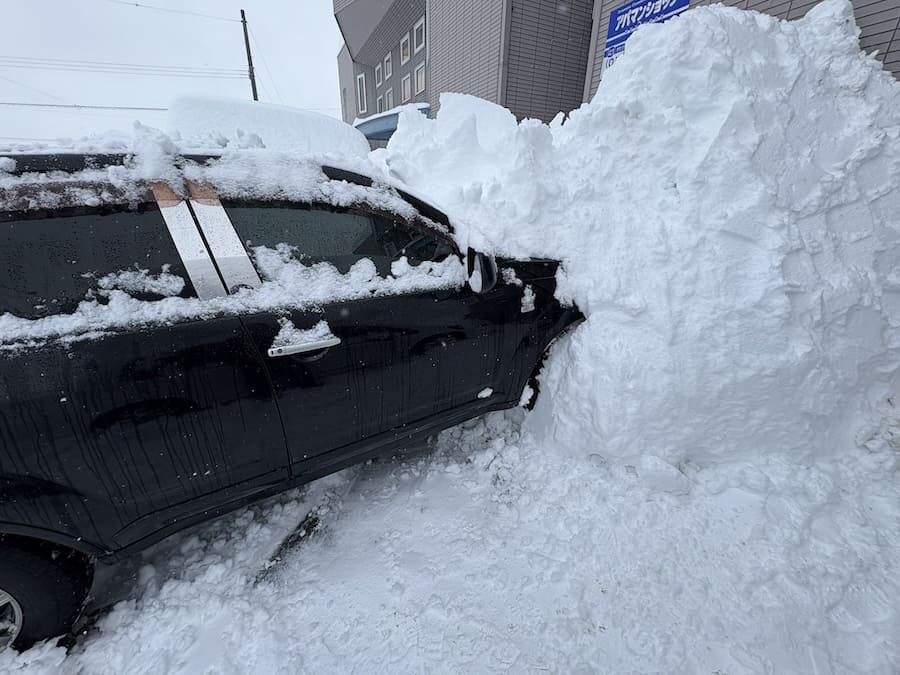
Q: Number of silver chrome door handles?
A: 1